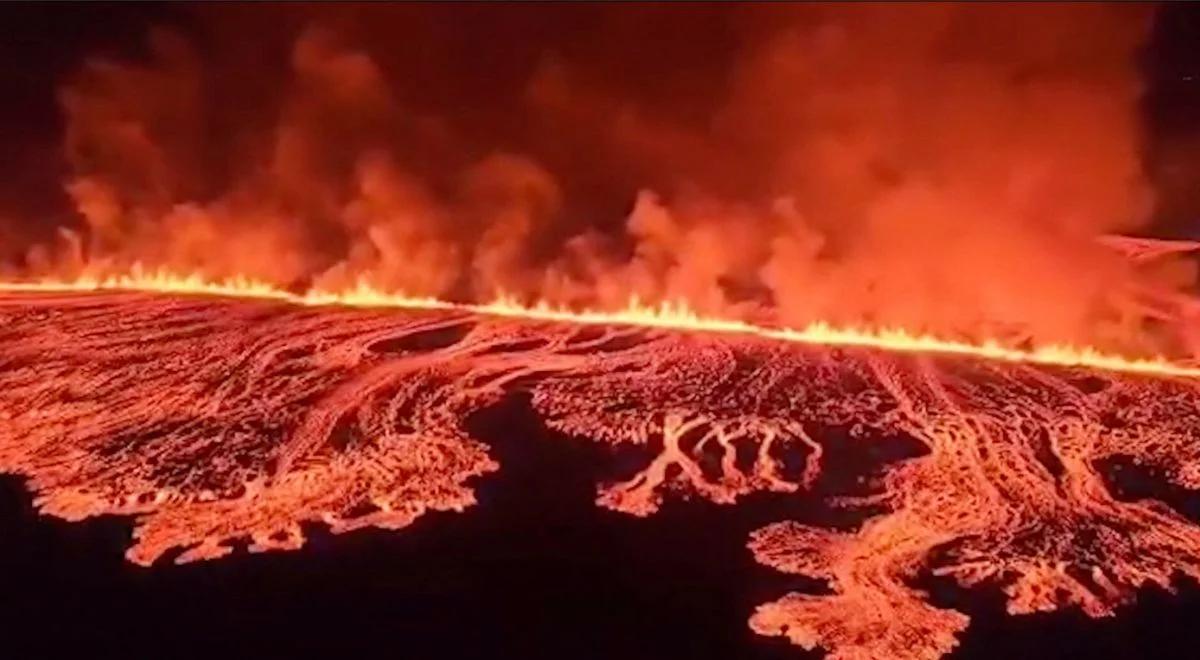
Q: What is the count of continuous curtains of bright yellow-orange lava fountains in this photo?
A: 1